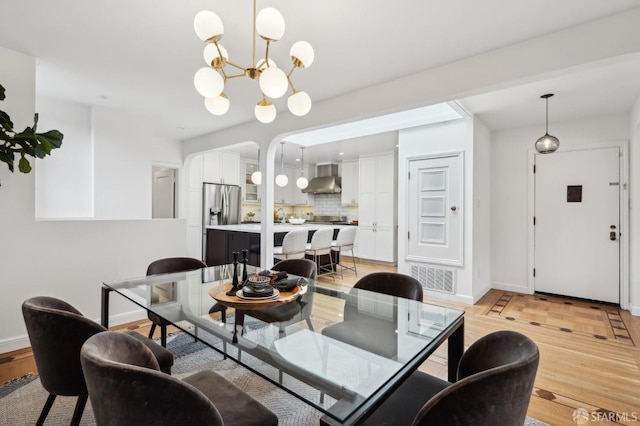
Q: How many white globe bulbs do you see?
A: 13